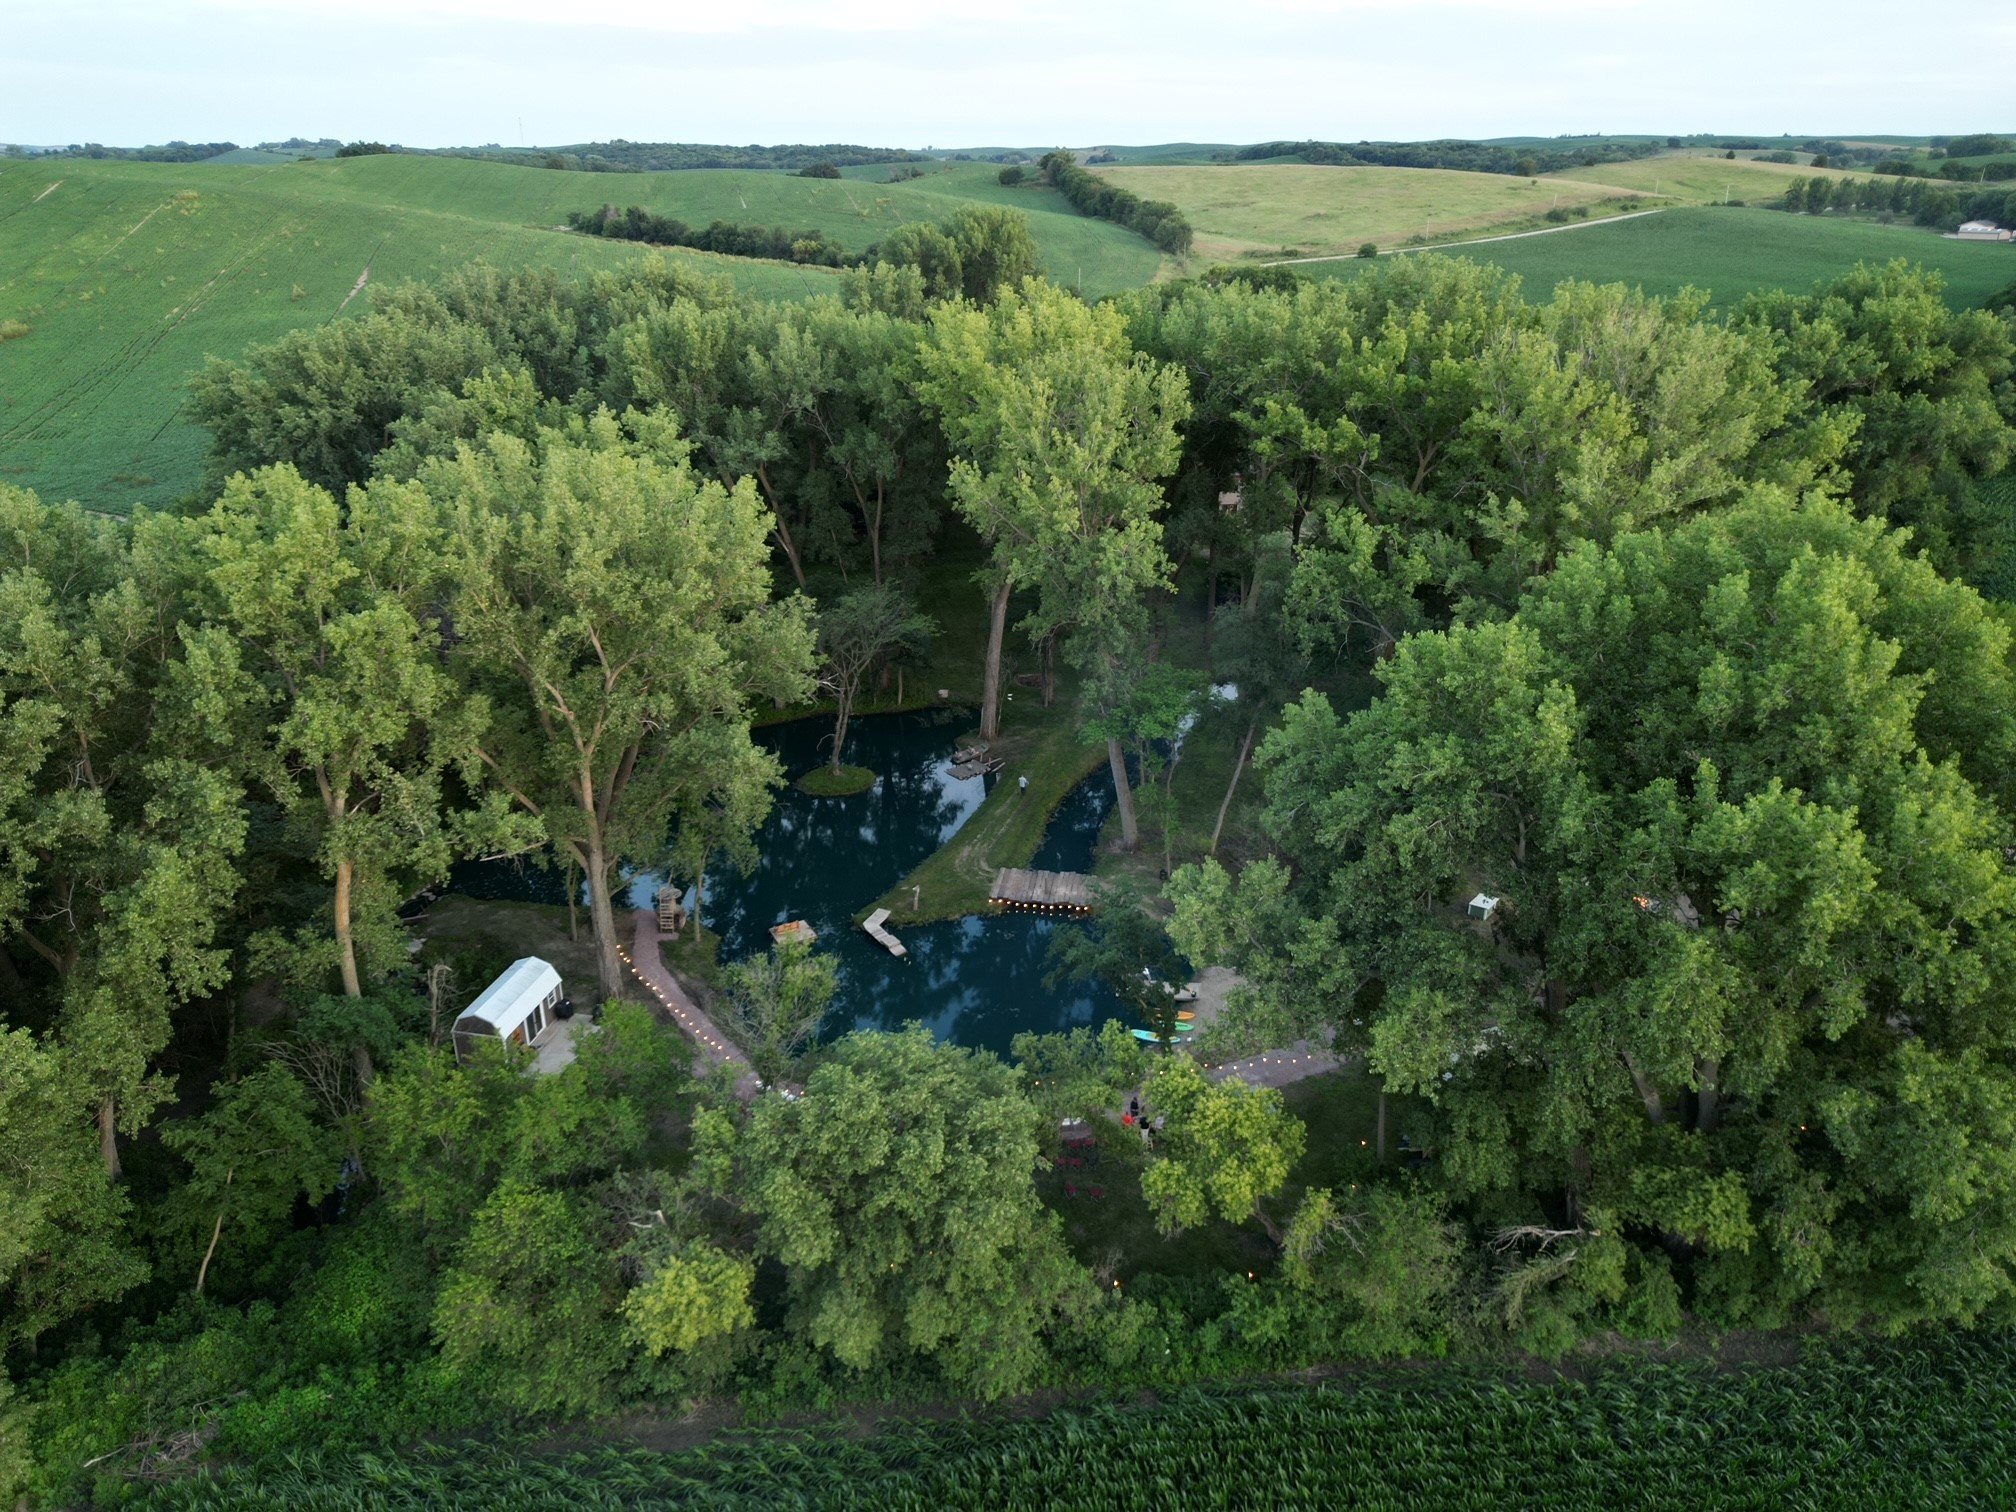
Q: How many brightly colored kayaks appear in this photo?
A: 3